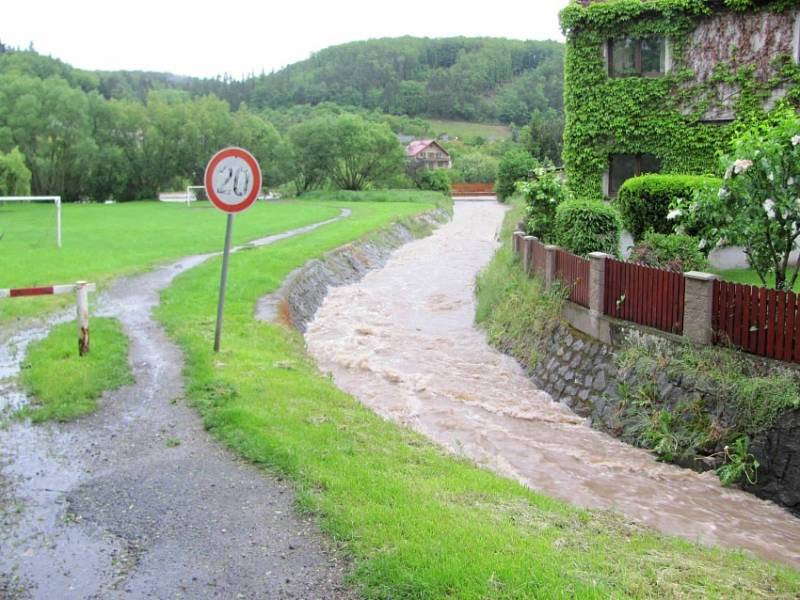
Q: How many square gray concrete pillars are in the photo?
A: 5